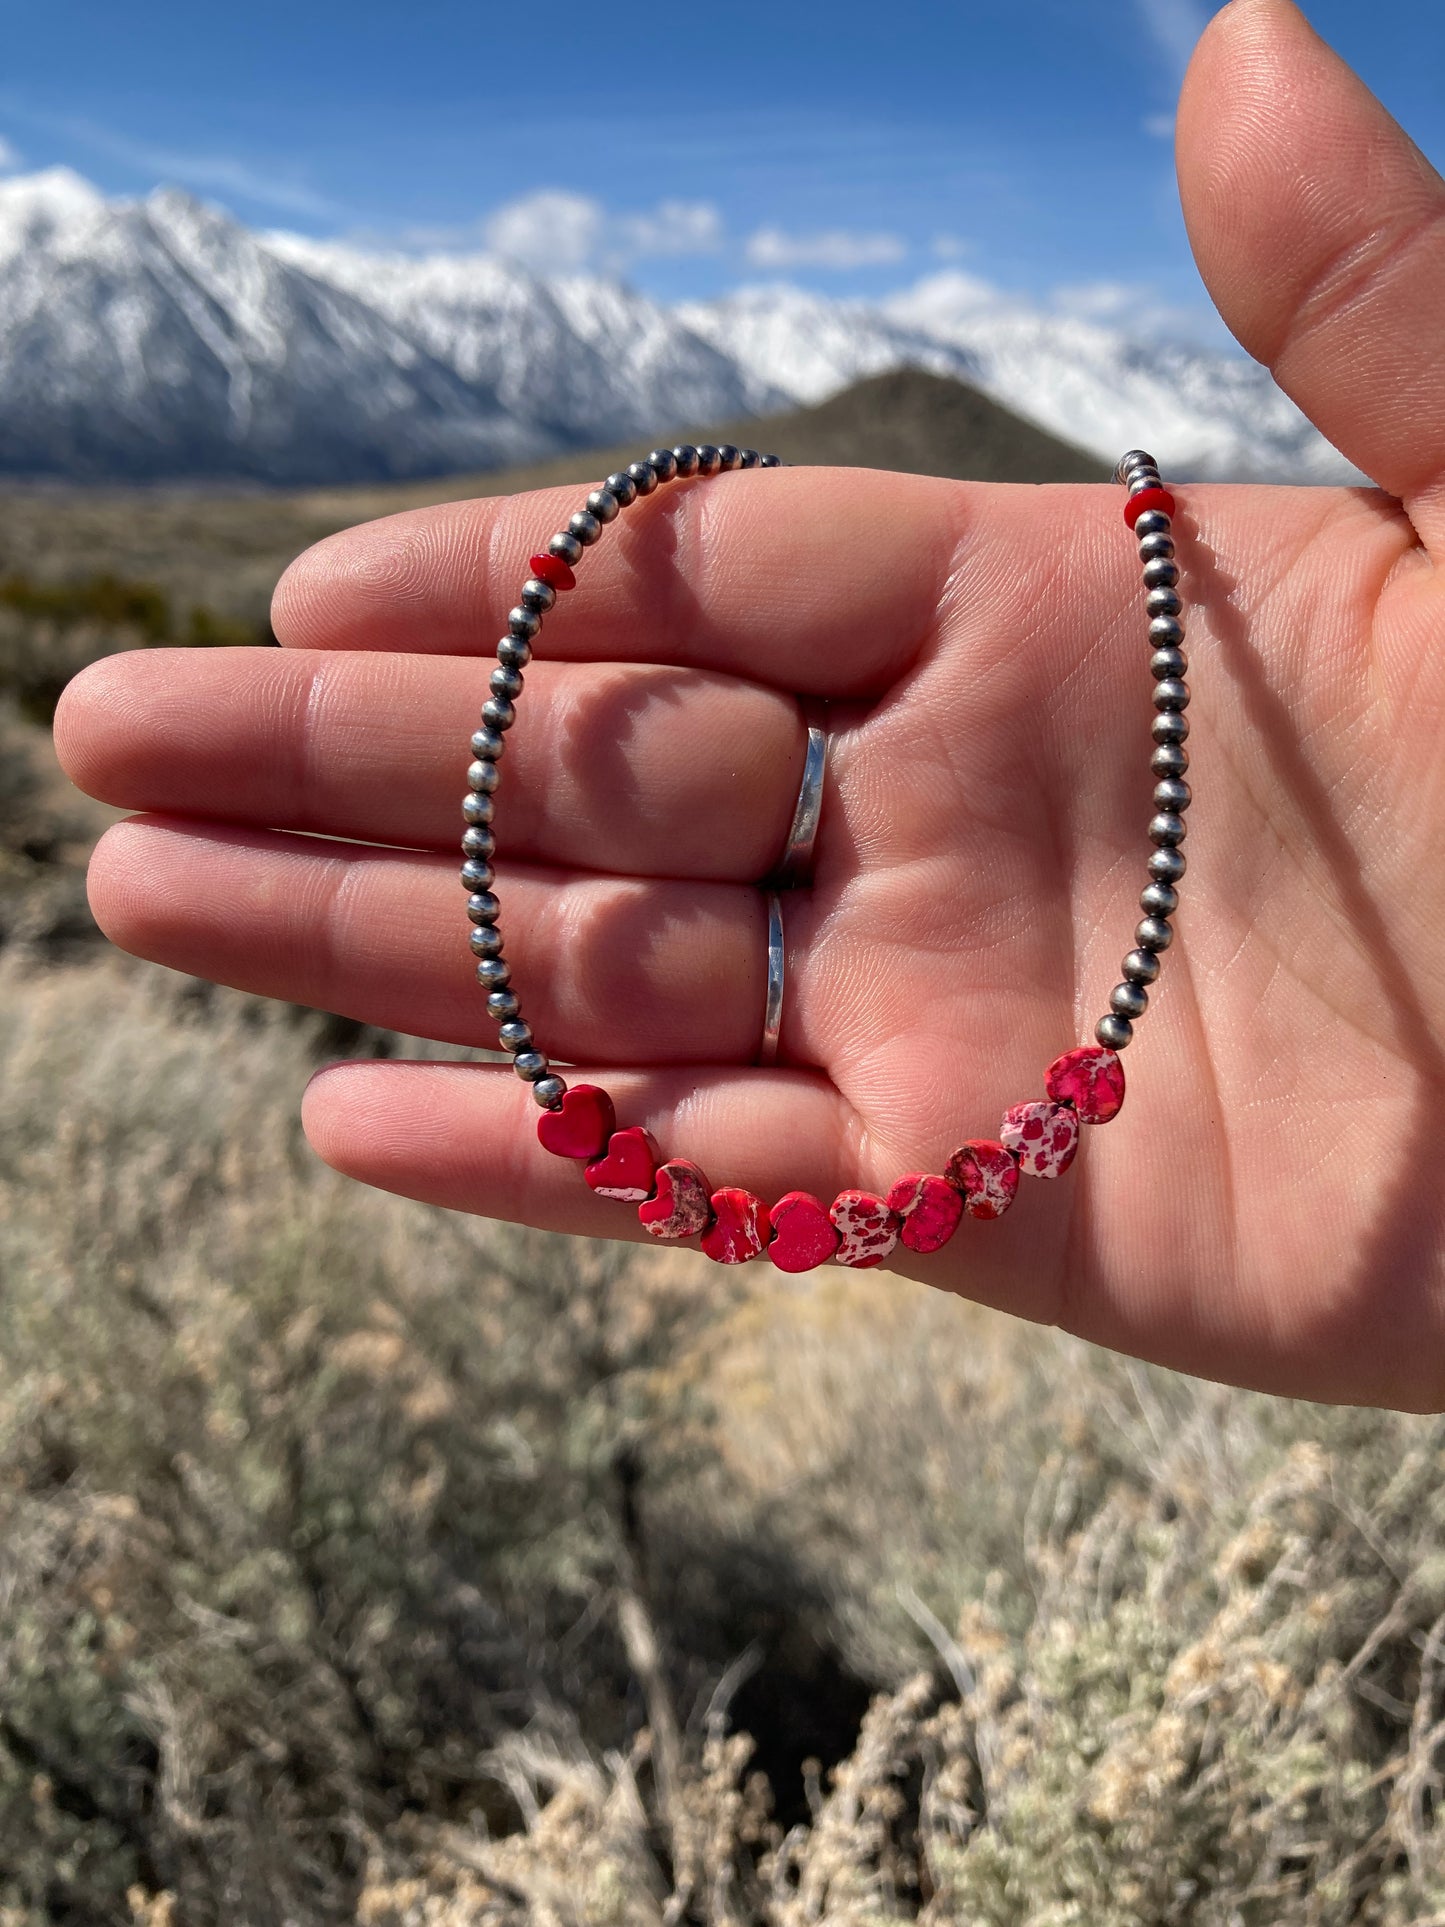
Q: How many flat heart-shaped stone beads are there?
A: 10